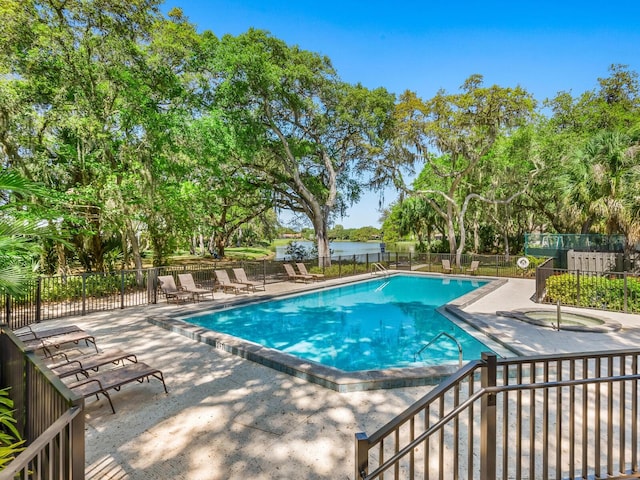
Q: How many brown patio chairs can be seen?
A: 12